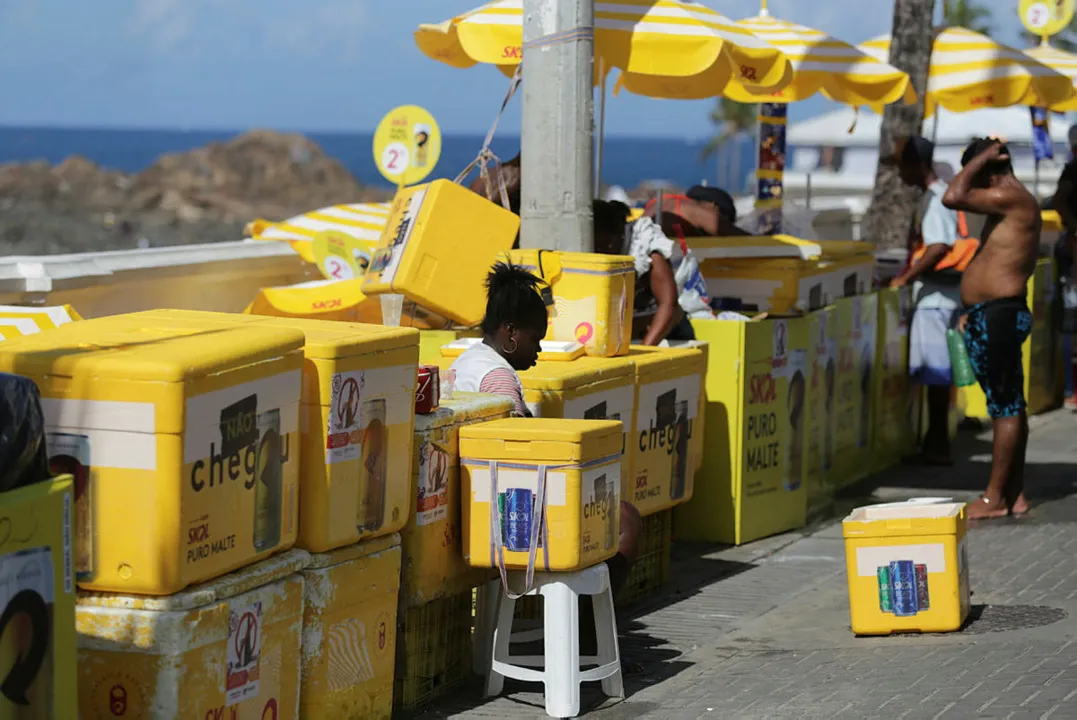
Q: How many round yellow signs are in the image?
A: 3